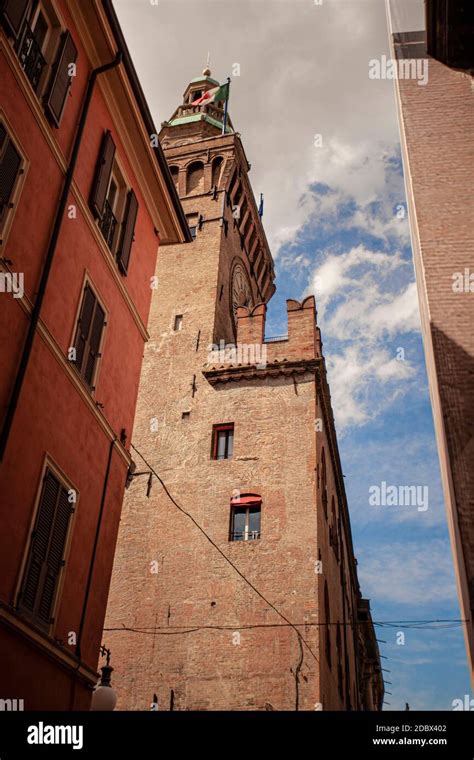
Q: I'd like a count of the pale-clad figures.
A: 0